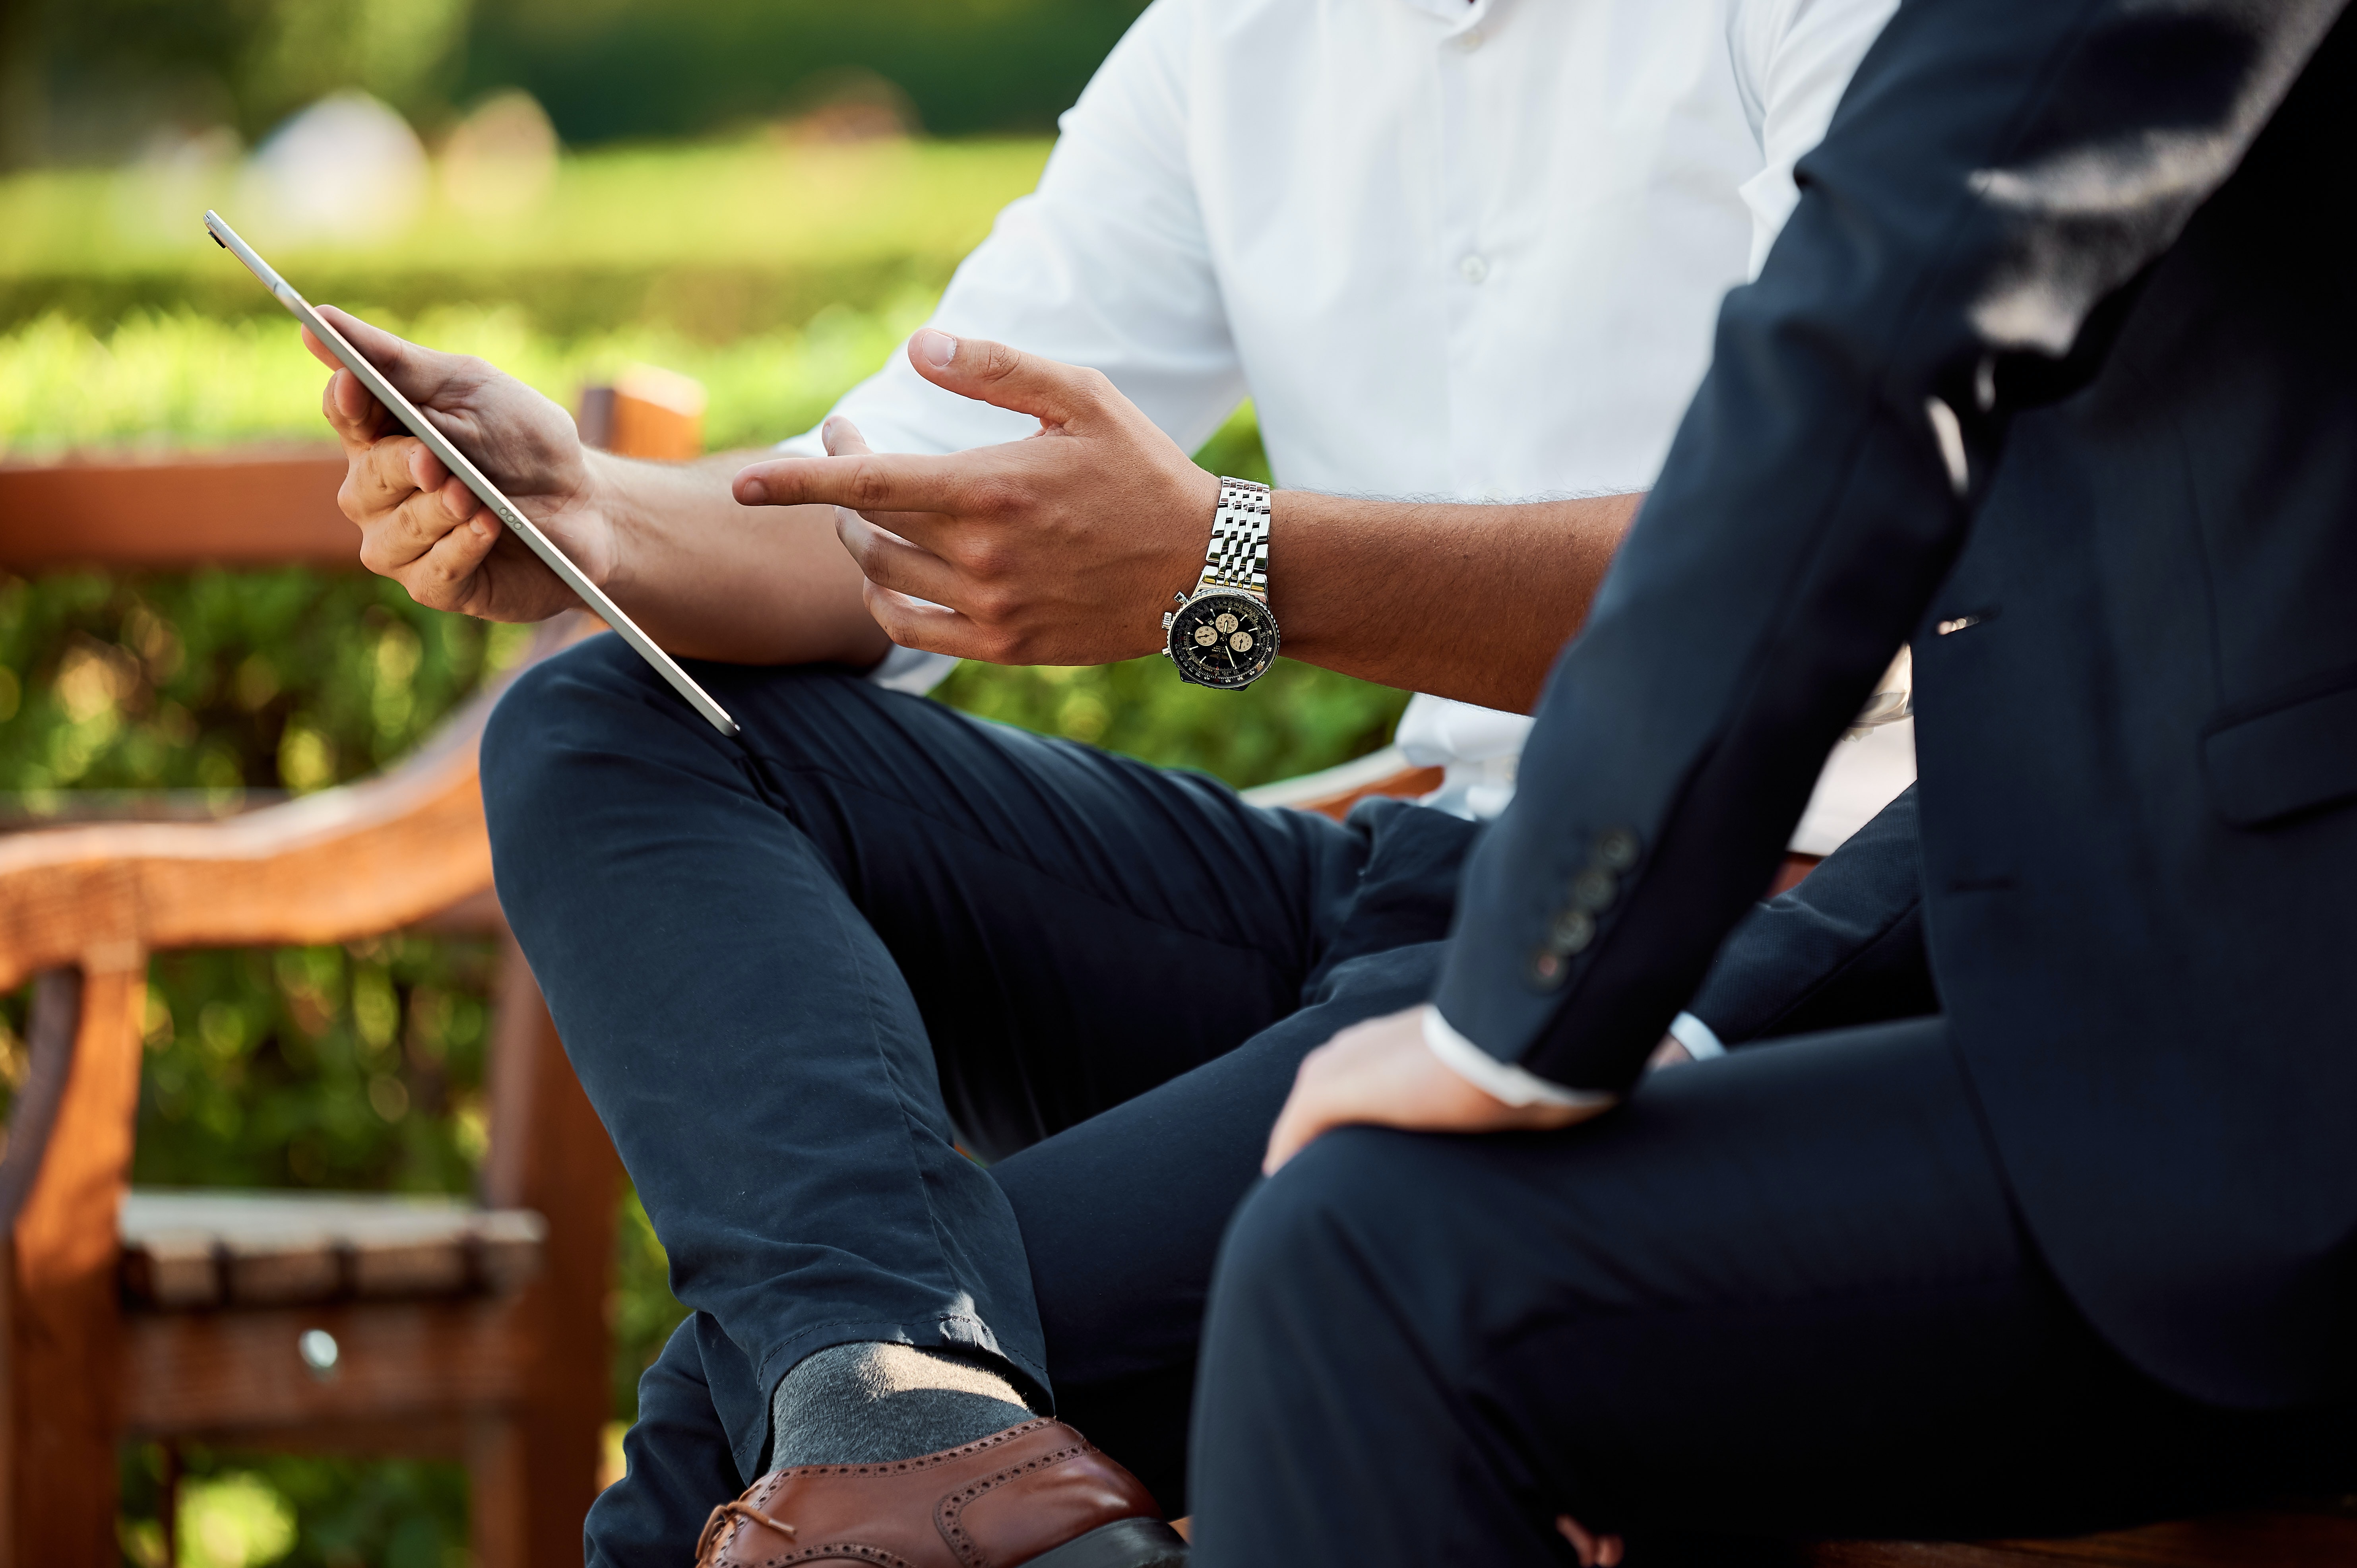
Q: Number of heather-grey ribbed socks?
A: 1